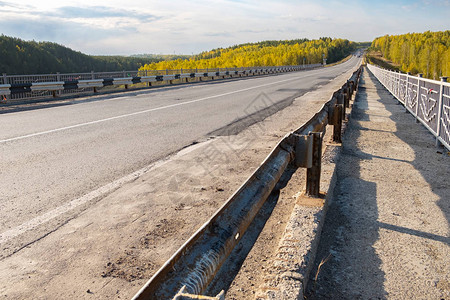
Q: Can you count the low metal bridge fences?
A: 2